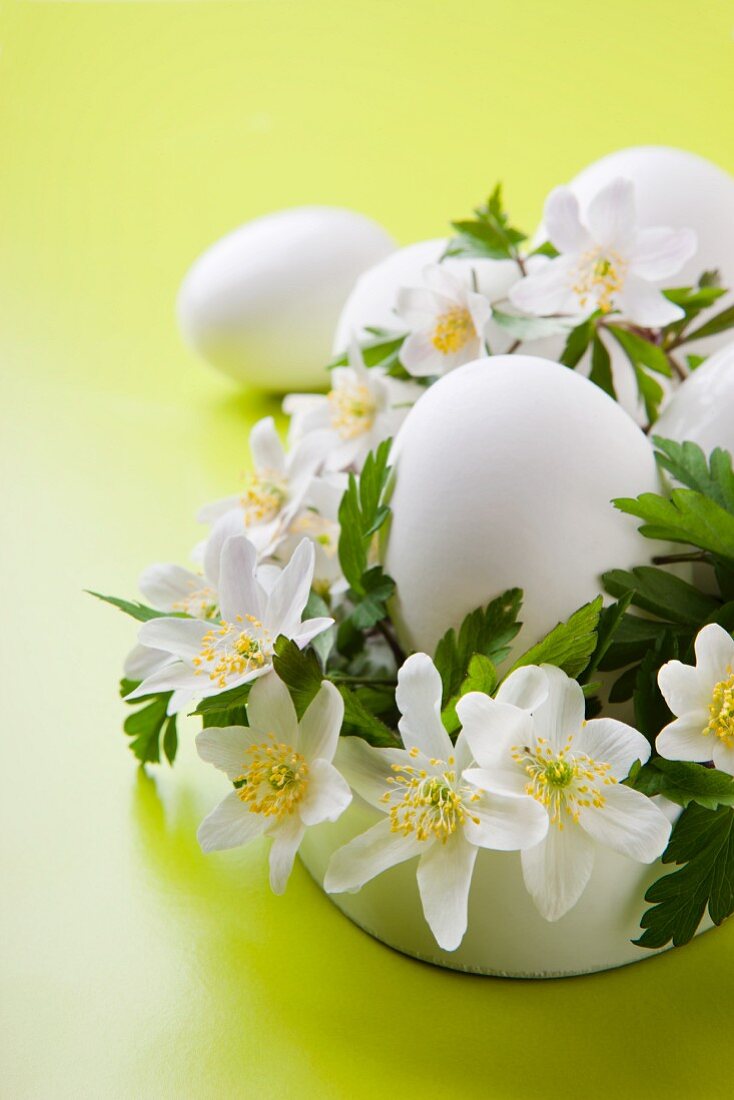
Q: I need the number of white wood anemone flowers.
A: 11